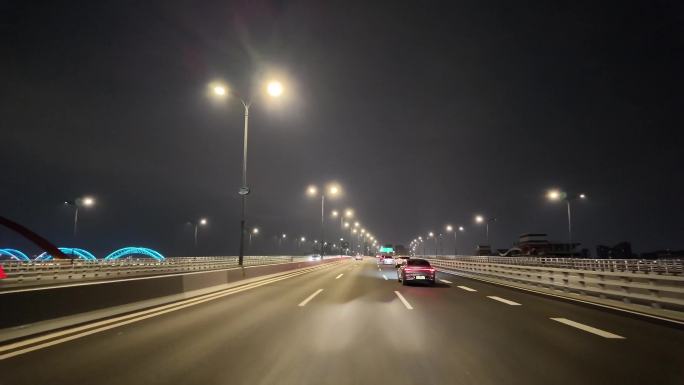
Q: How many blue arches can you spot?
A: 3